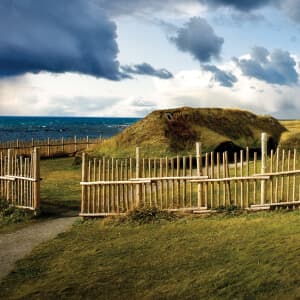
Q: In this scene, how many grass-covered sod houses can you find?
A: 1